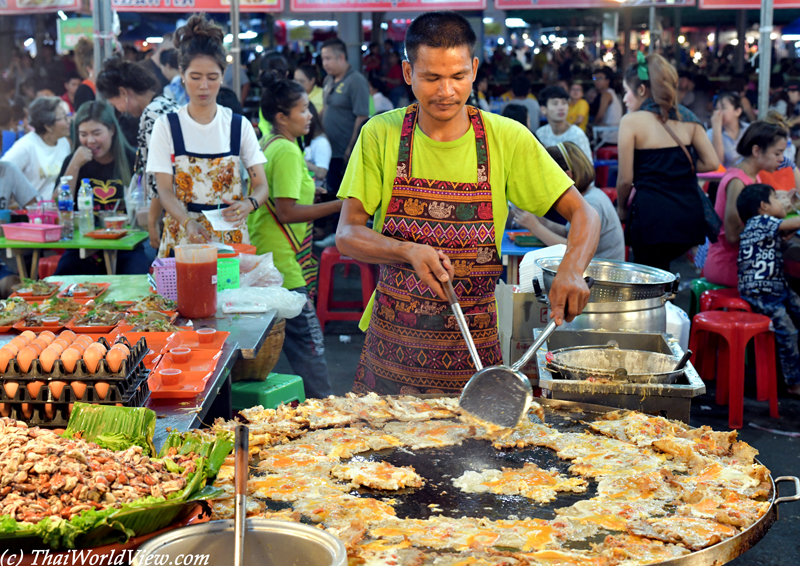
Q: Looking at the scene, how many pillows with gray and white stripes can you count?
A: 0